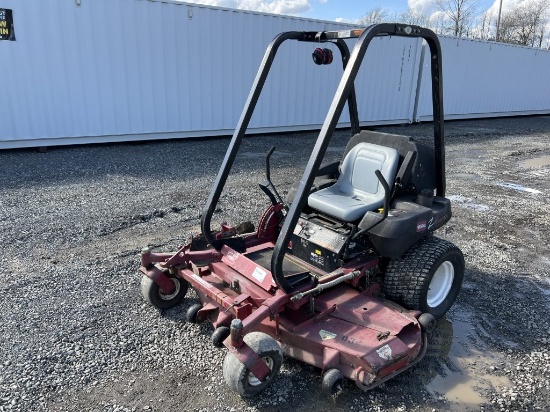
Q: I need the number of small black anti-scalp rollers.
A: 4